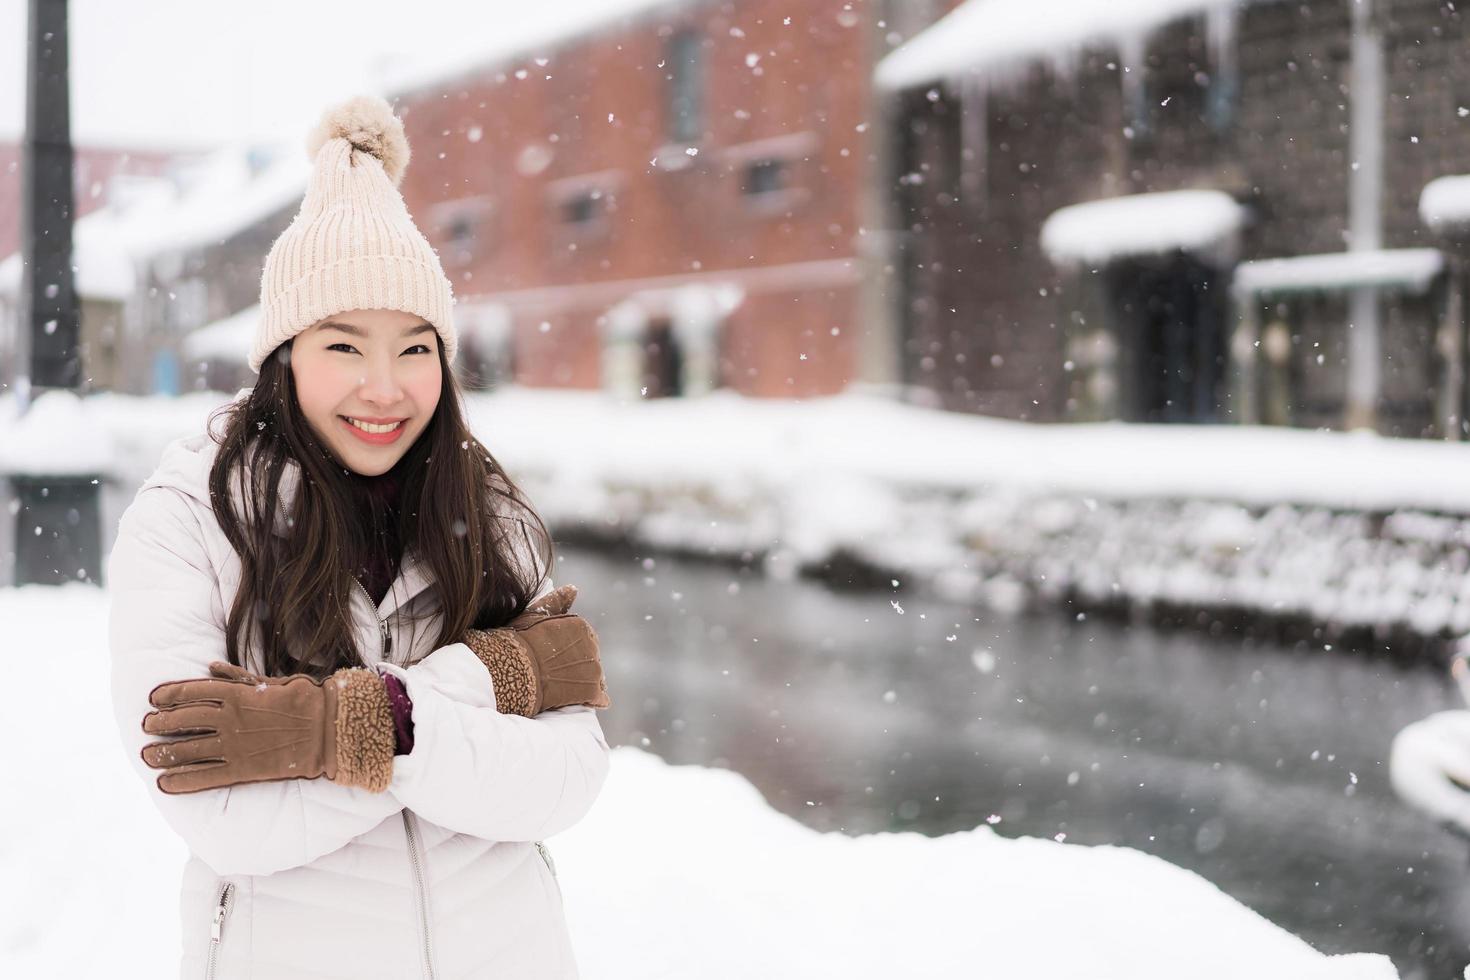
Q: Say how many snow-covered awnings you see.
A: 3